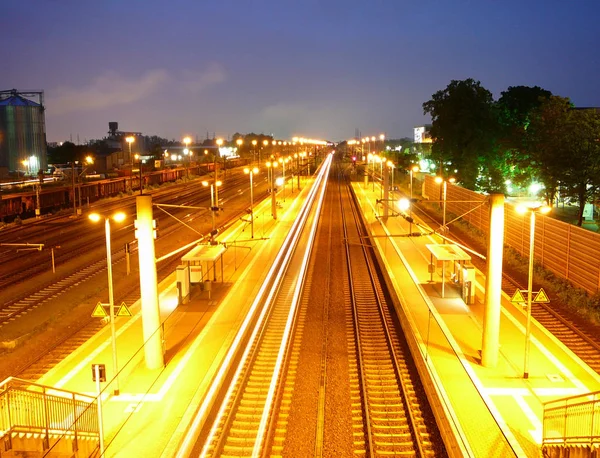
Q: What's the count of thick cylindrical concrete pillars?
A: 2